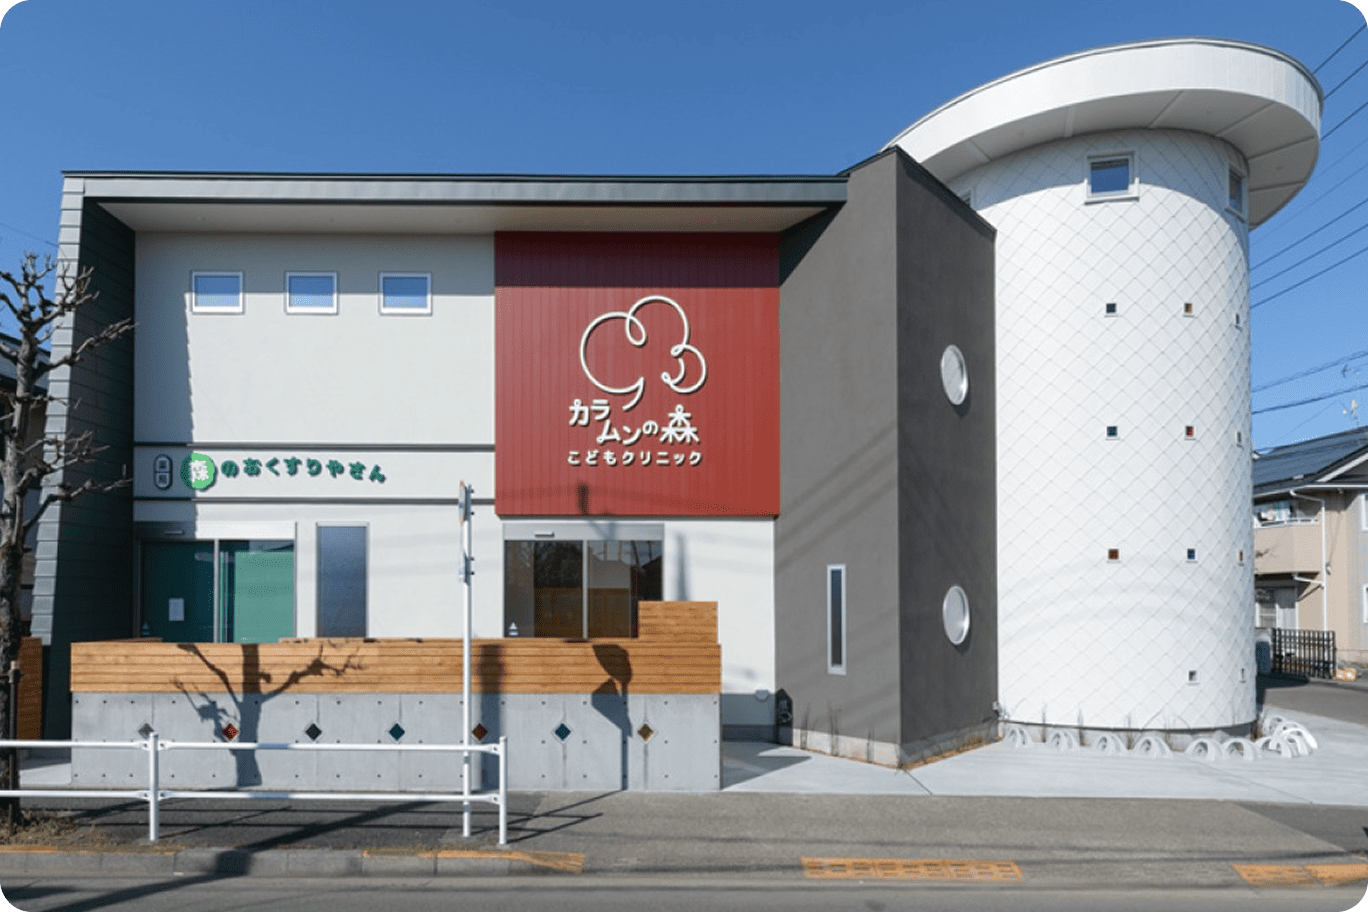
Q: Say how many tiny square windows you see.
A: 11